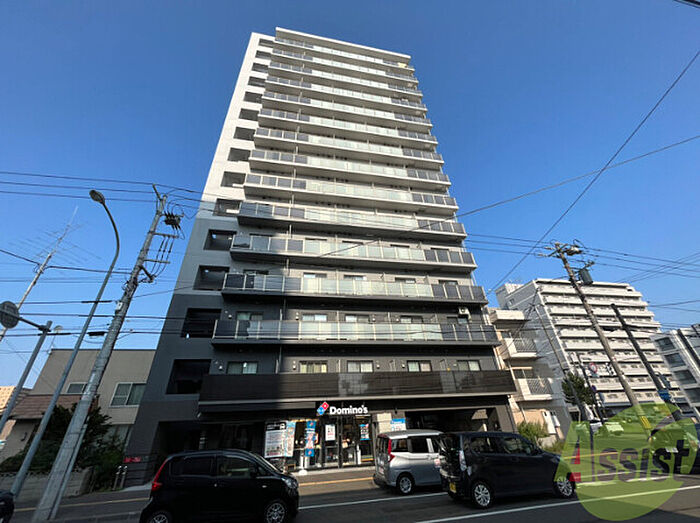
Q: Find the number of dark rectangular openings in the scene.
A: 14